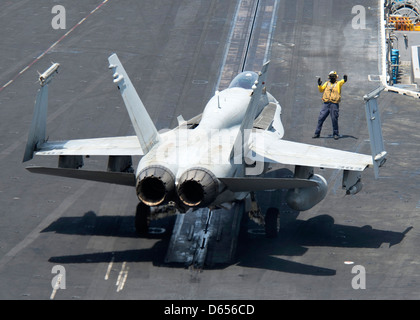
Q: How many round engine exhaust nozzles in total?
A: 2